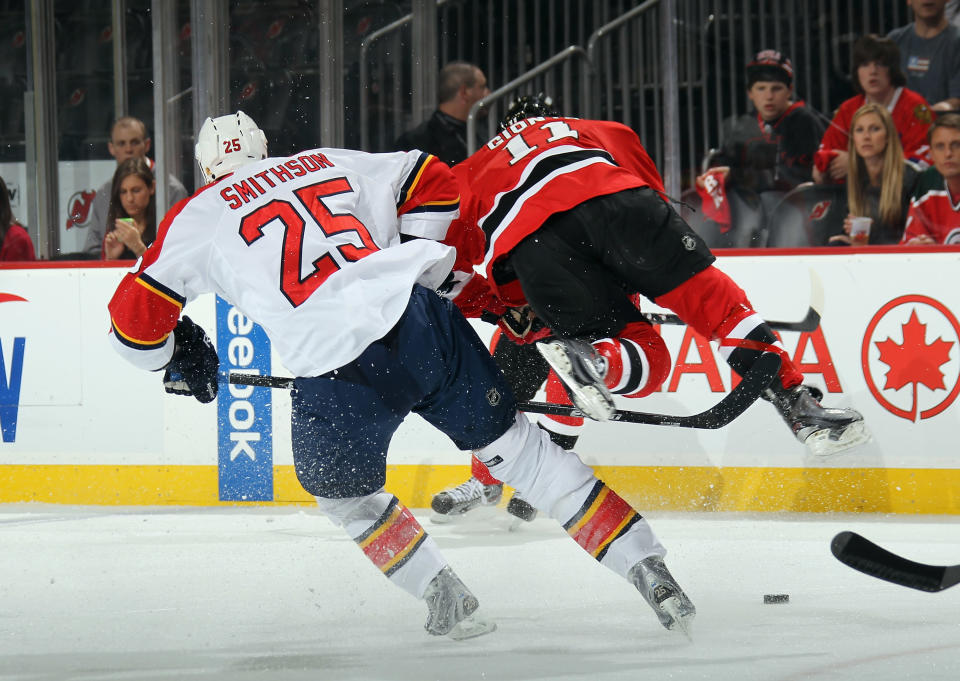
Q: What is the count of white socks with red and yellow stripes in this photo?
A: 2